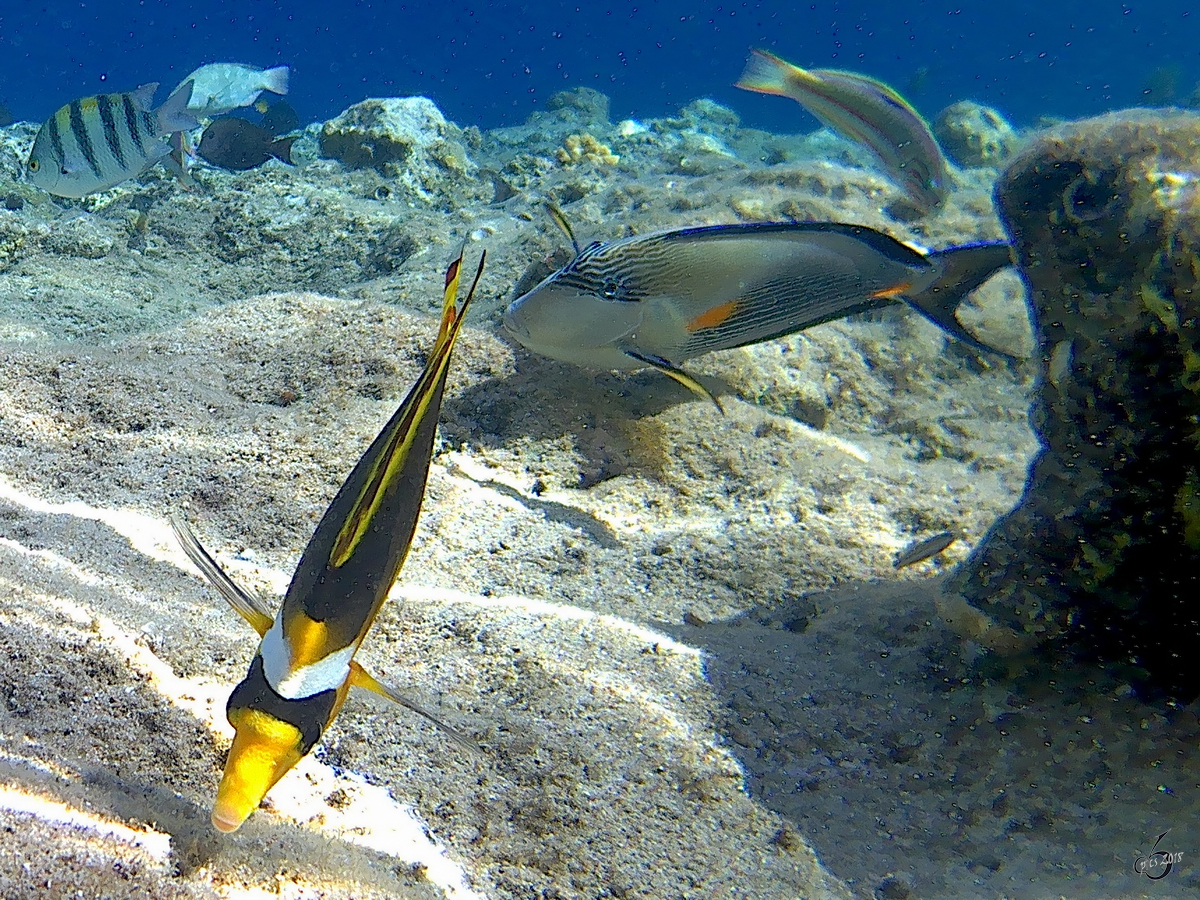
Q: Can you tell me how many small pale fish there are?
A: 1